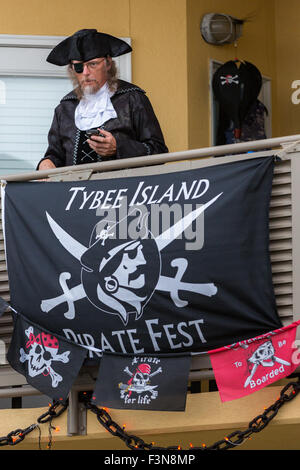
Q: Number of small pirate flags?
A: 3